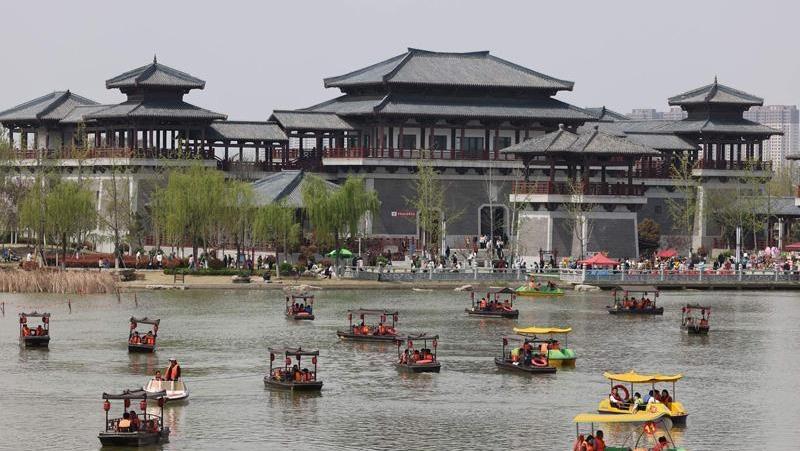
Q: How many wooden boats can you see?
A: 11